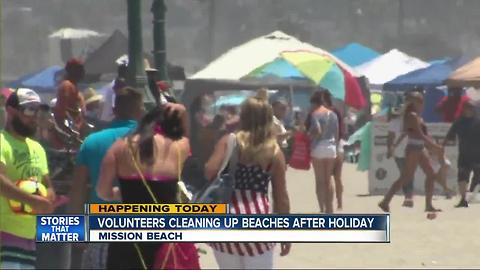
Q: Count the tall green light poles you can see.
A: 2